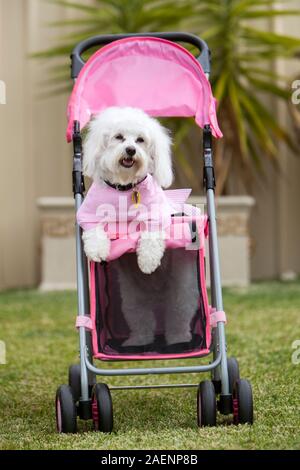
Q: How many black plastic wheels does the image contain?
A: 6